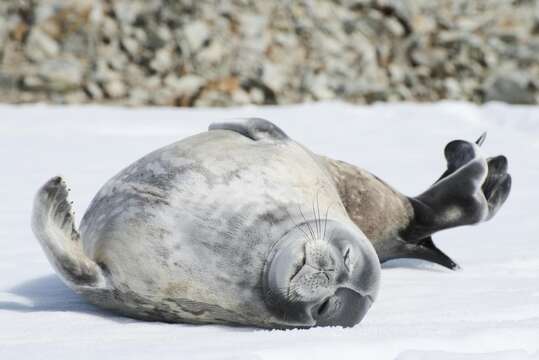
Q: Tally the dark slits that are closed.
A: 2